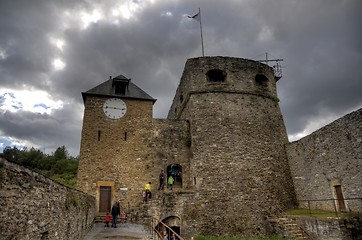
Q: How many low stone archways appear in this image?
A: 1